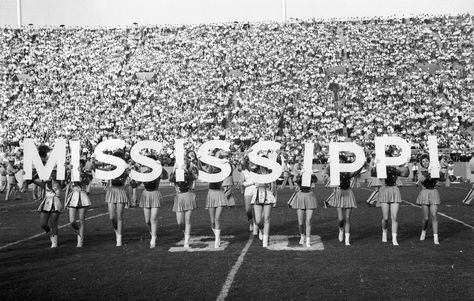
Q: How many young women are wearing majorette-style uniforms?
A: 11